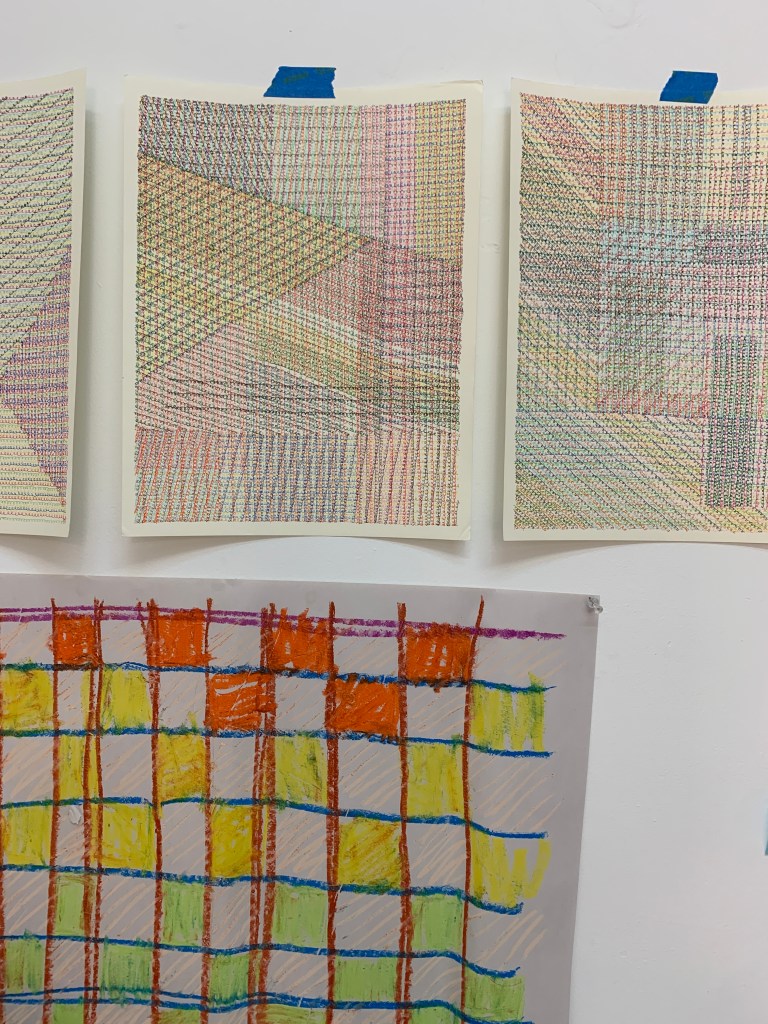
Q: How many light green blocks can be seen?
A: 13